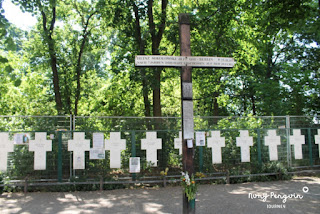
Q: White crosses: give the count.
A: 11